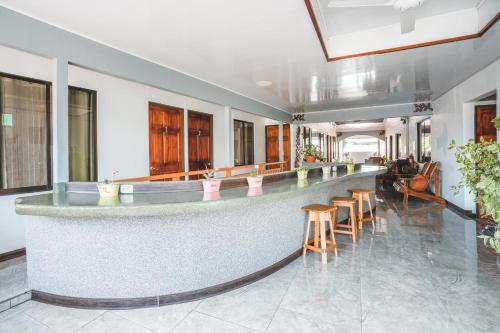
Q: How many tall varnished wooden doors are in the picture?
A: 5